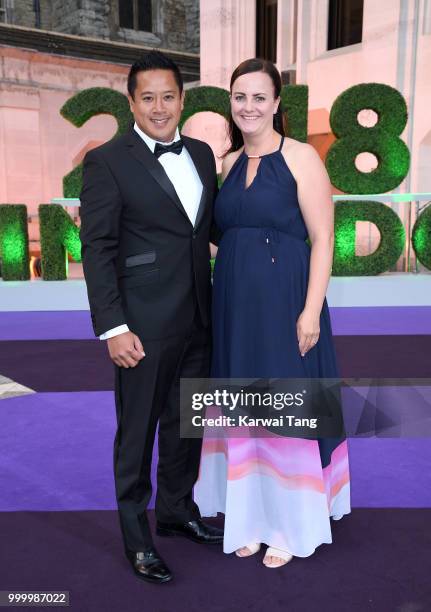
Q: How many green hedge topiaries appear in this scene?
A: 8